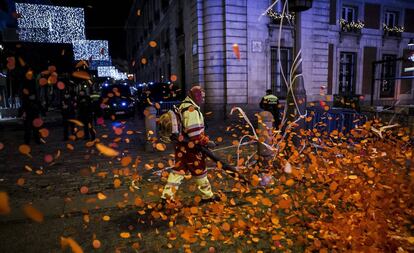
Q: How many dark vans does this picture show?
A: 2